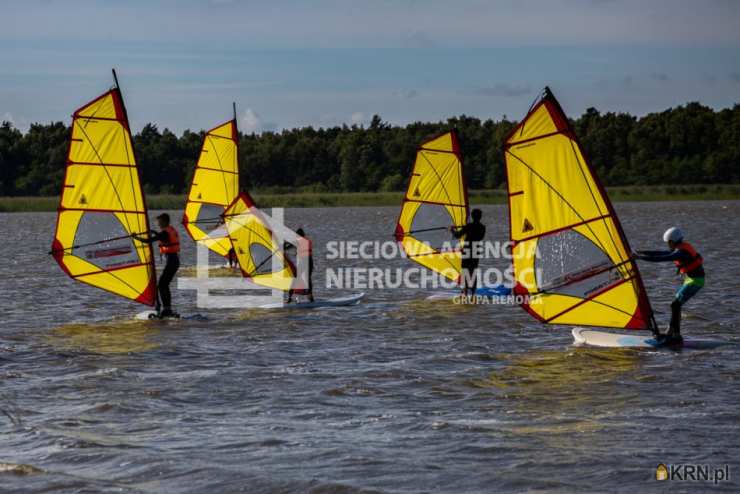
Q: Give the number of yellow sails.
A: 5